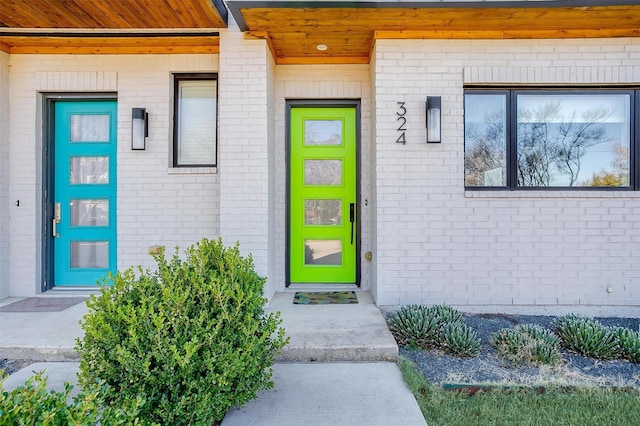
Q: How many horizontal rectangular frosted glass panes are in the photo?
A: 8